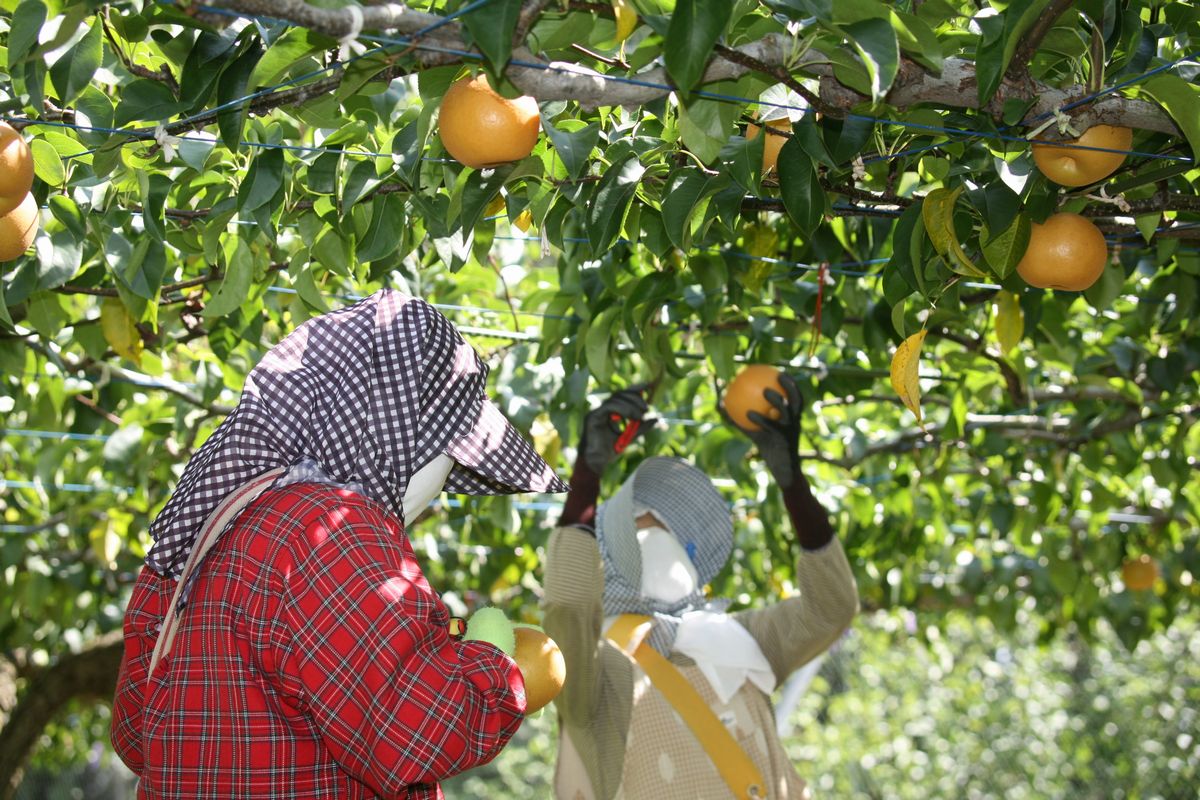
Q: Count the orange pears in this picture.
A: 9